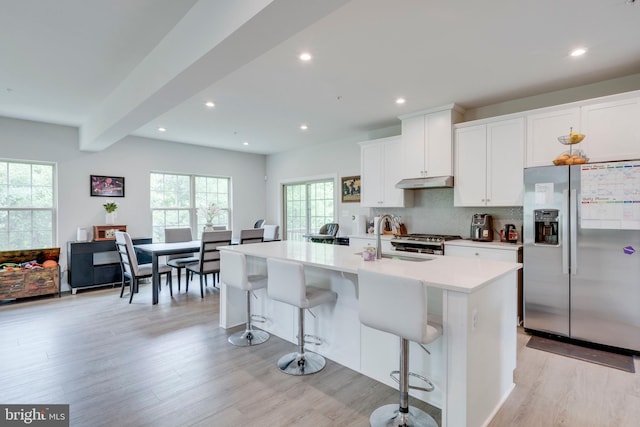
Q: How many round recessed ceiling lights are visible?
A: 7